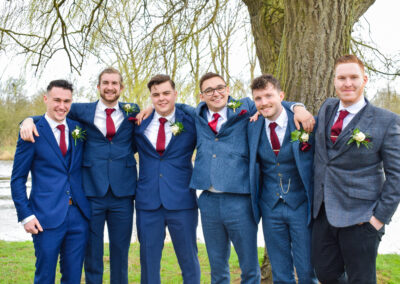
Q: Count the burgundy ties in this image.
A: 6